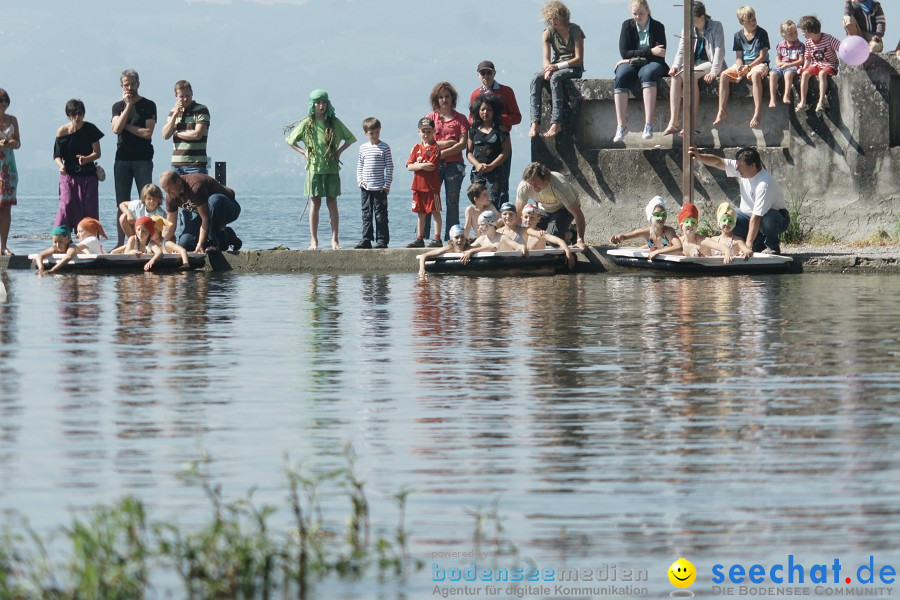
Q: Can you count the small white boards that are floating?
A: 3